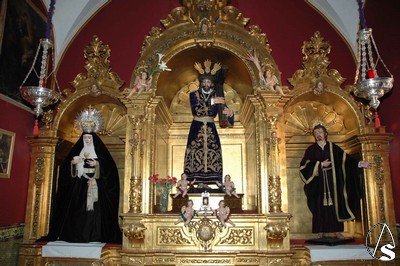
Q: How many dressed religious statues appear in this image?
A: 3